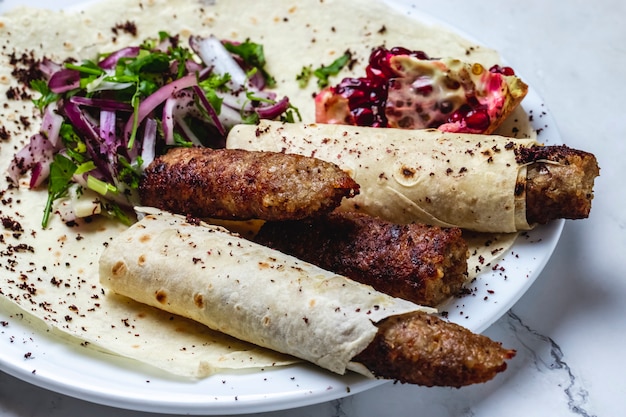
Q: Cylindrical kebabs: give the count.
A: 4